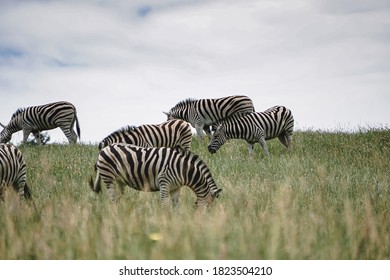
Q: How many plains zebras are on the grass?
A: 6